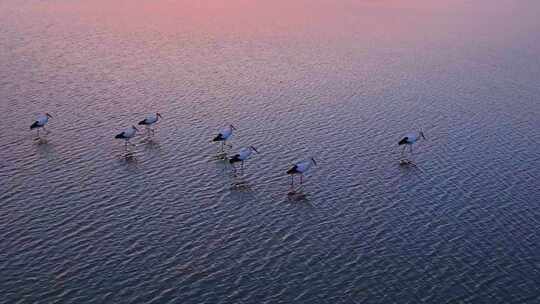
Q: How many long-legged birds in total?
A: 7